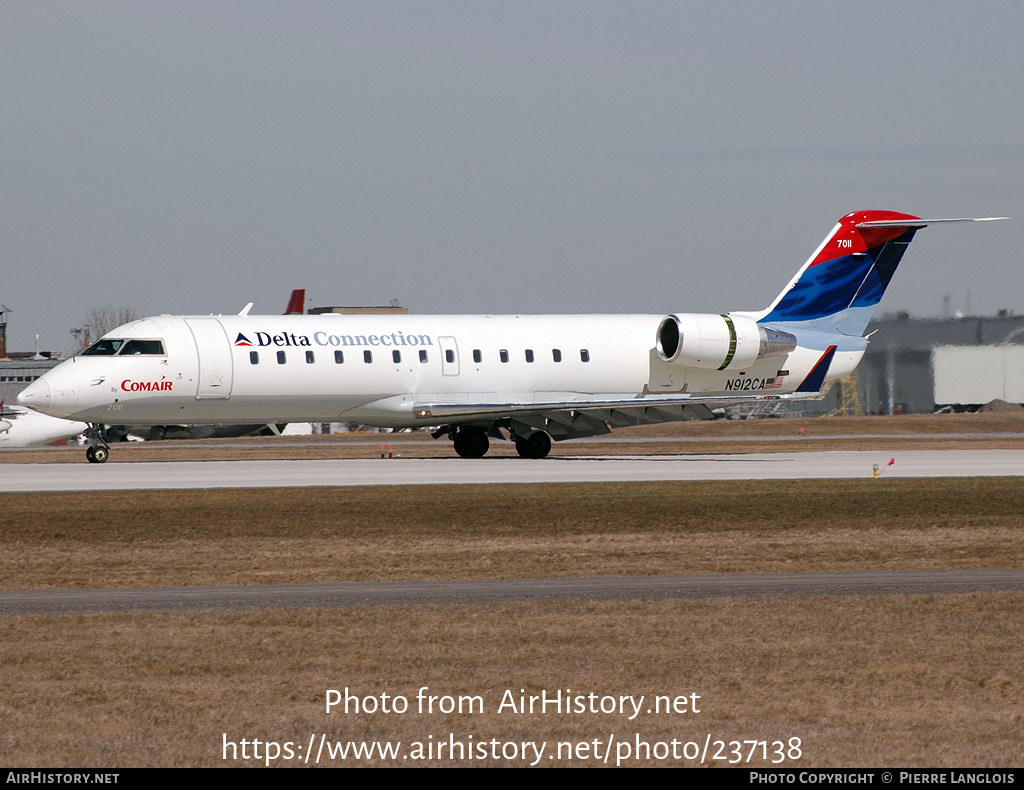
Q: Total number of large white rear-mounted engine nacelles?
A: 1